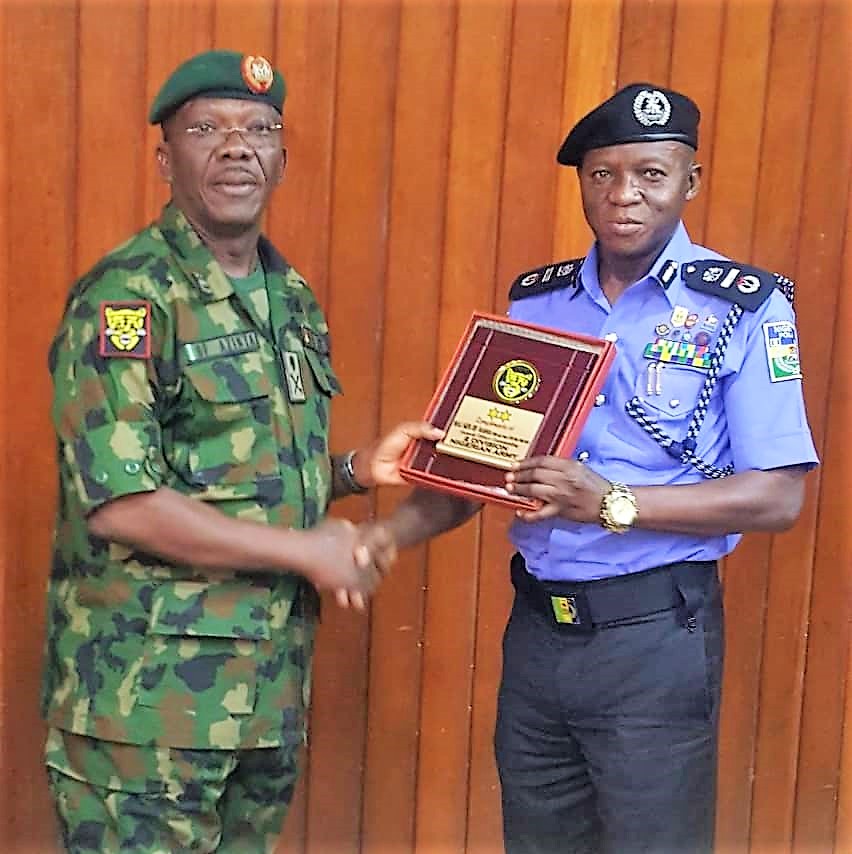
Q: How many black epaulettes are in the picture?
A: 2